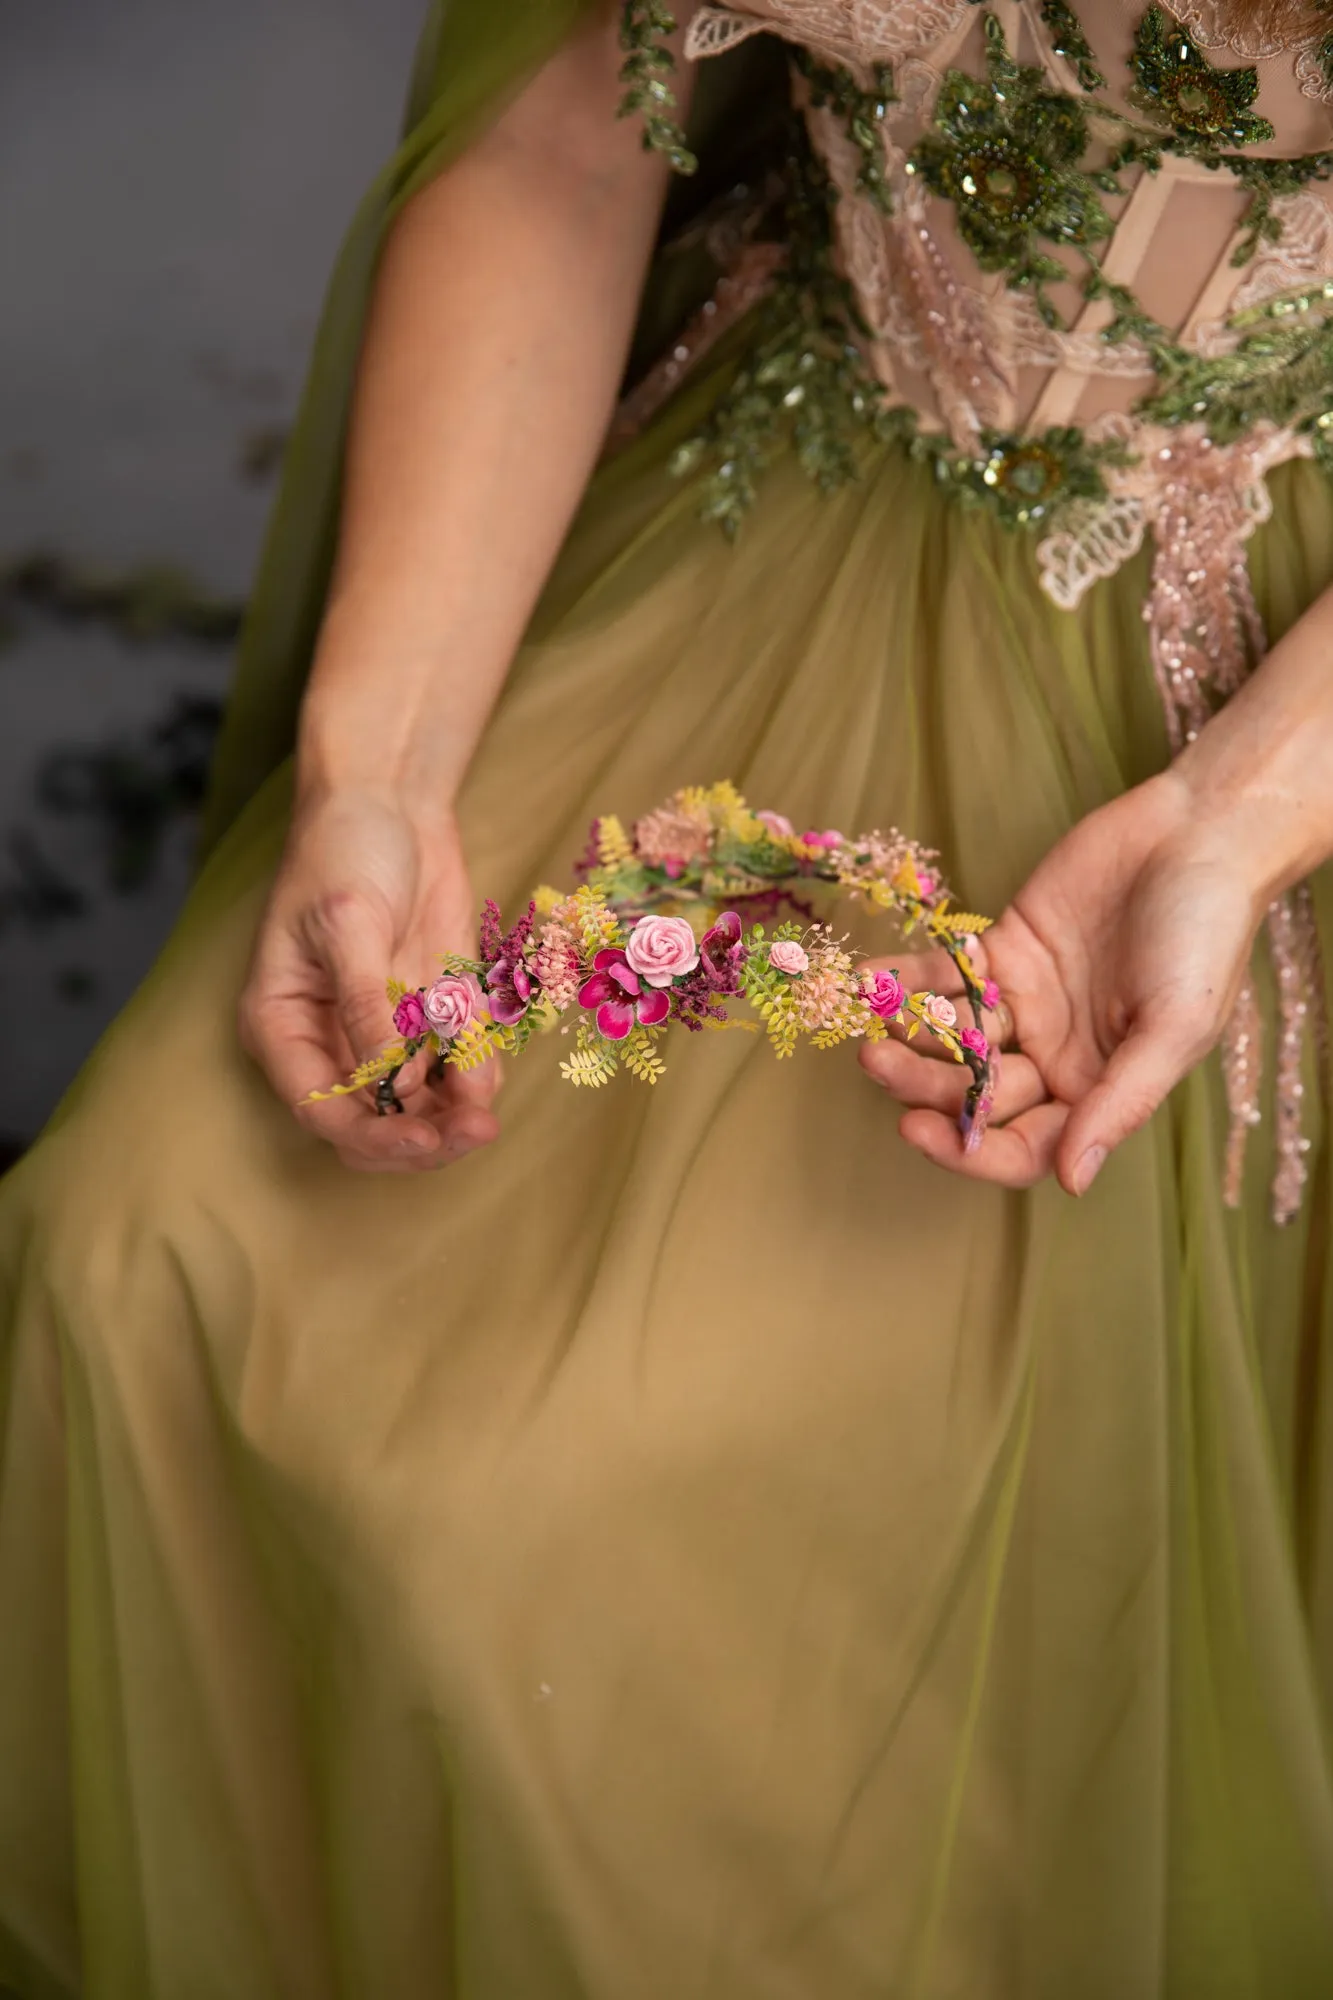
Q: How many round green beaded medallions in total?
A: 3